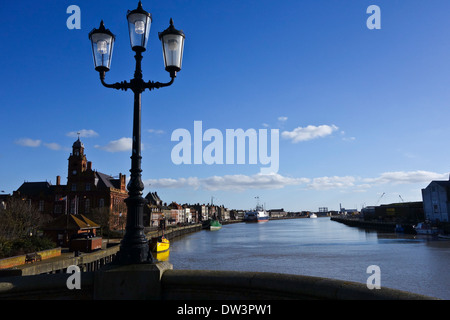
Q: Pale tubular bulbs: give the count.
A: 3